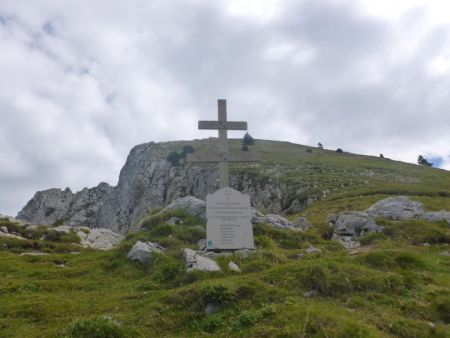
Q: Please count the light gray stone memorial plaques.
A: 1